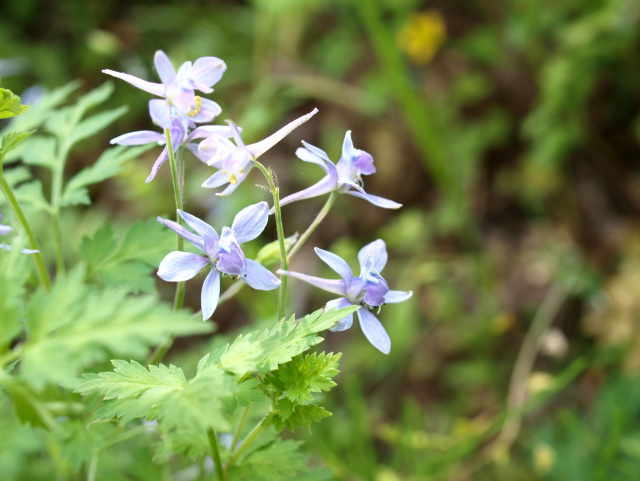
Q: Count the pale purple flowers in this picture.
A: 6